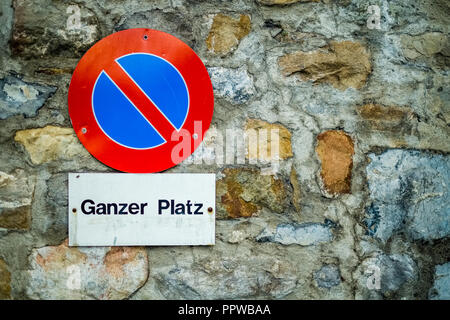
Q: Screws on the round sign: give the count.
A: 3